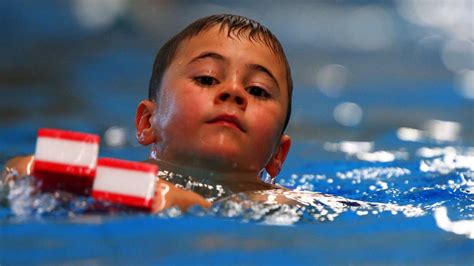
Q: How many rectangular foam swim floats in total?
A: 2